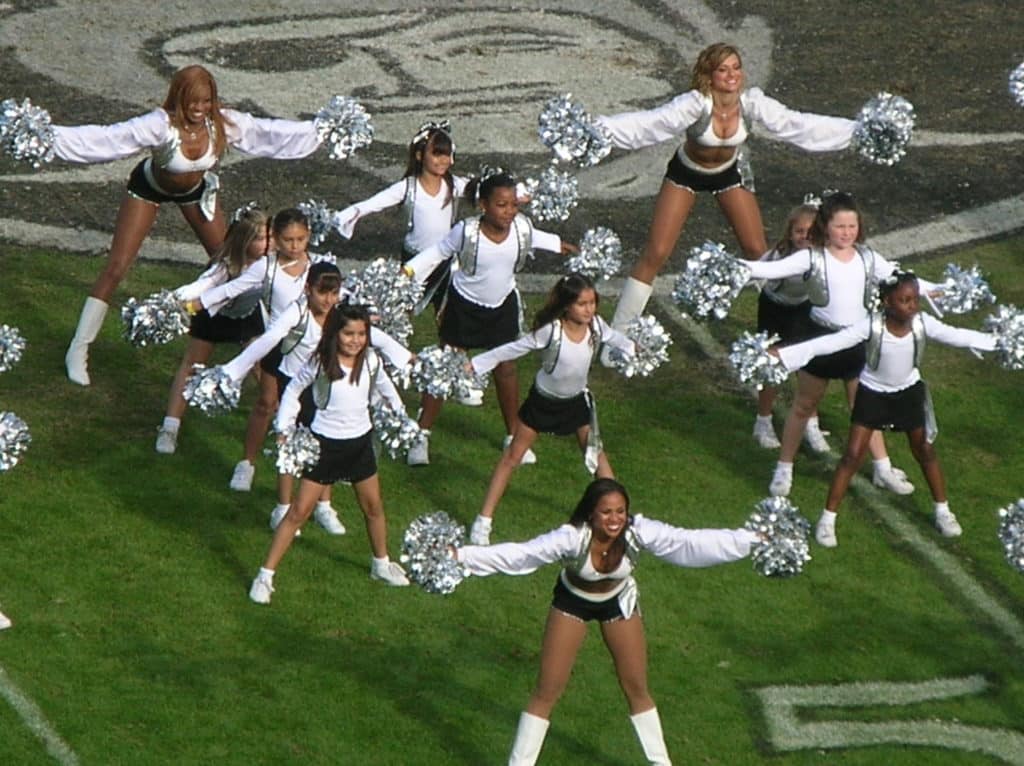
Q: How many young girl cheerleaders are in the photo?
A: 10